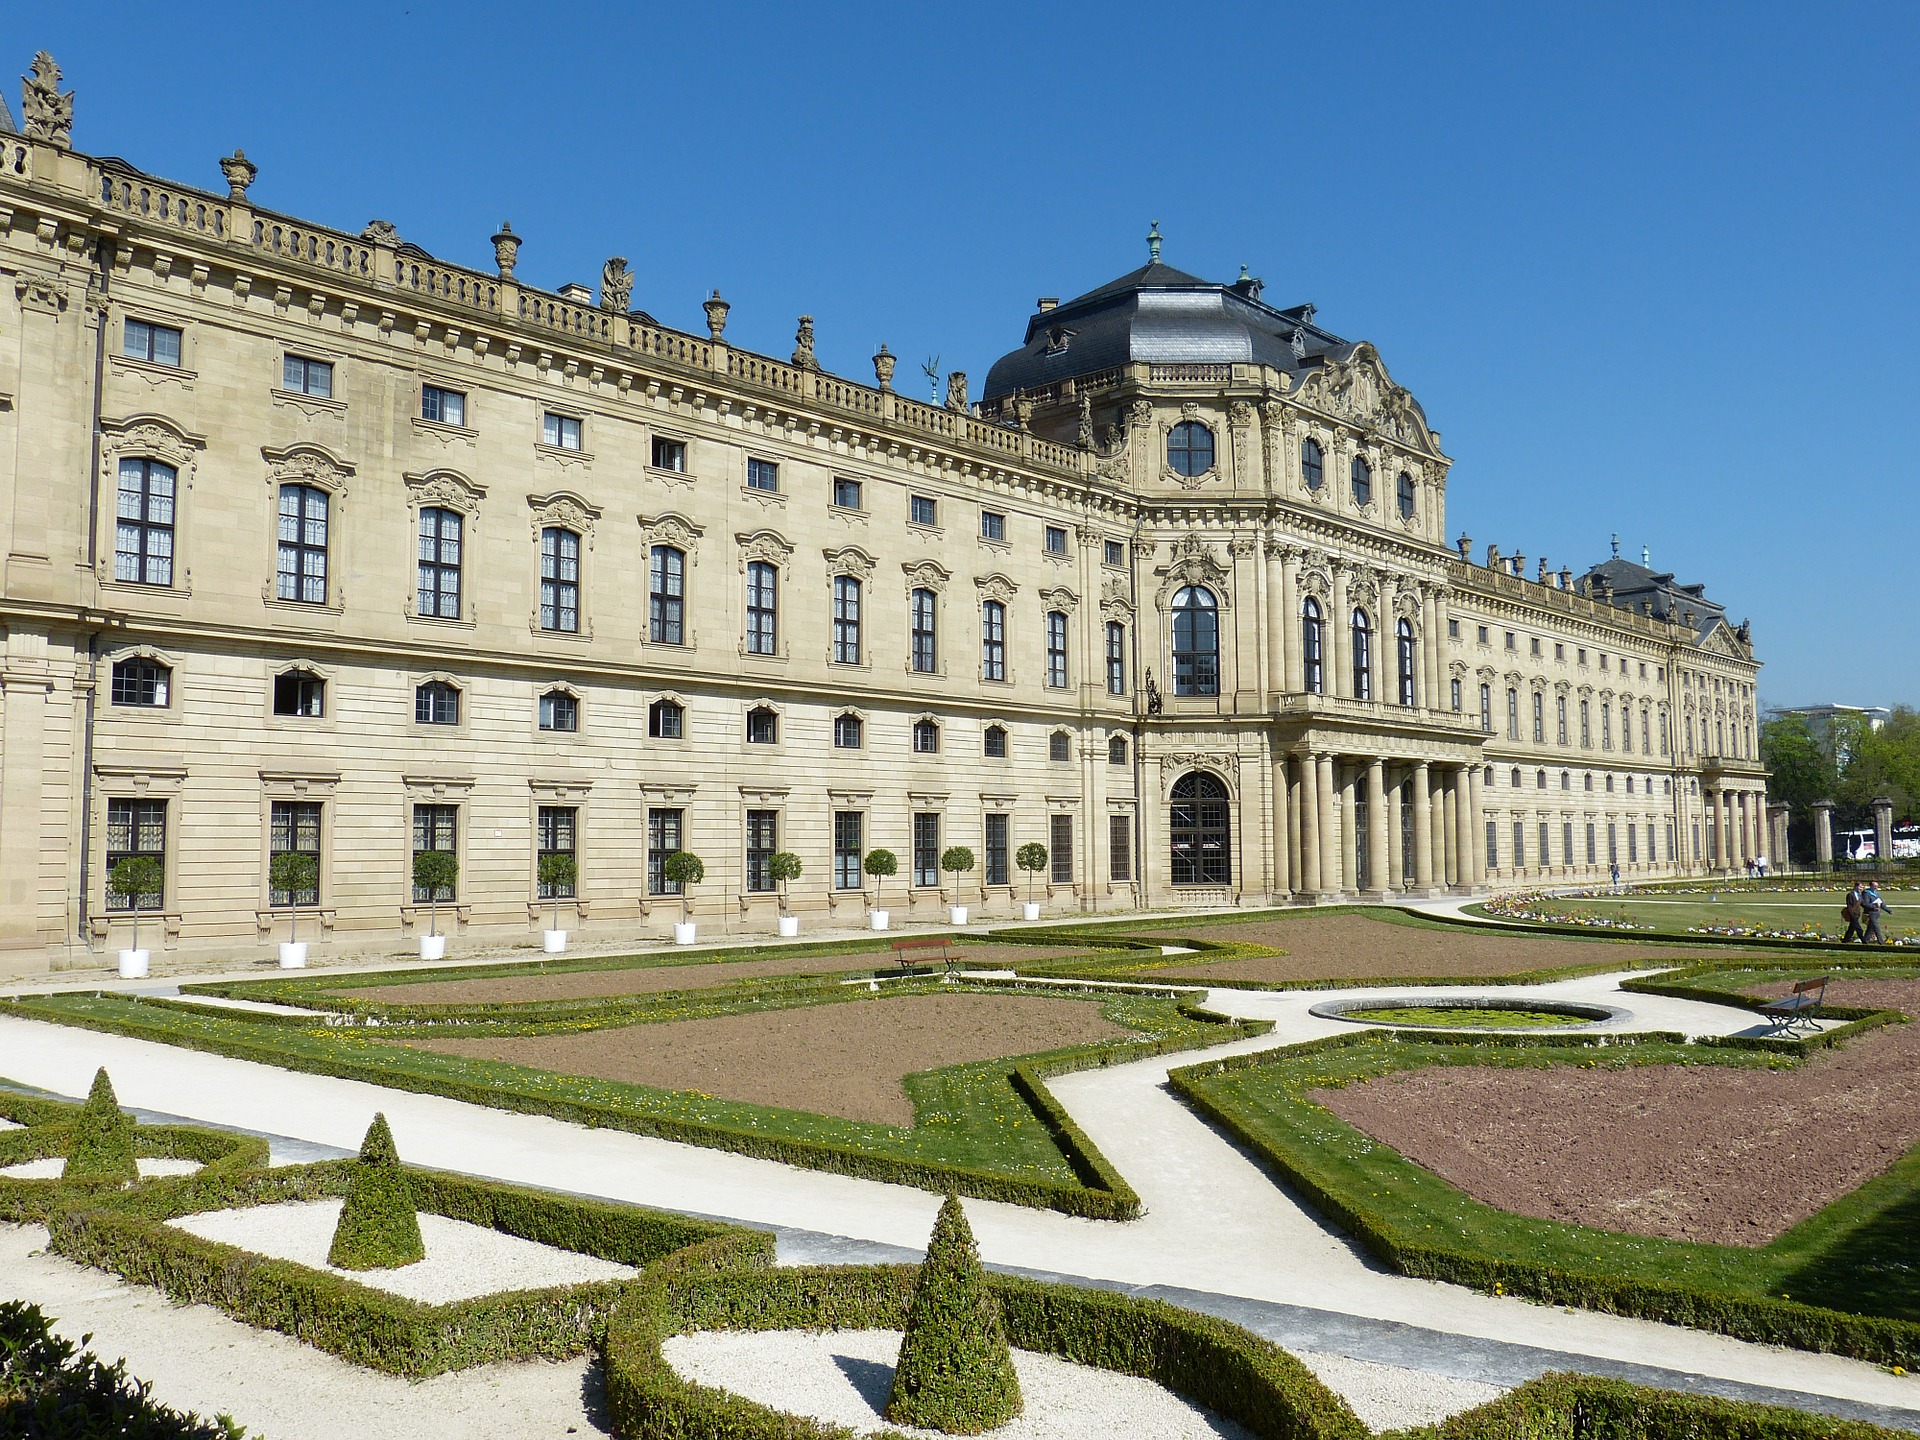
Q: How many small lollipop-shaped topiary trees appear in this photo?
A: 9